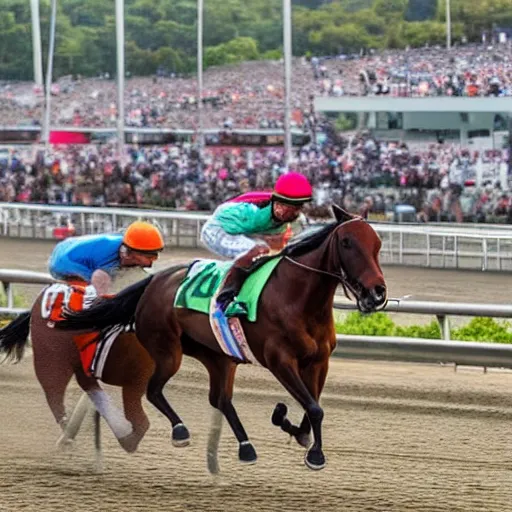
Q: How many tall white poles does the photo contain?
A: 6